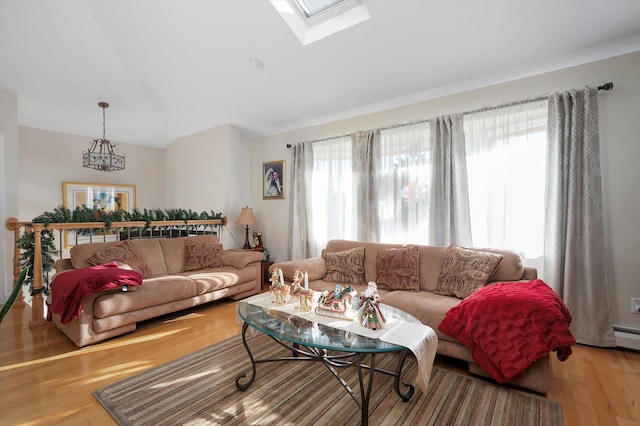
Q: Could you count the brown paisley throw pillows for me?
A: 5